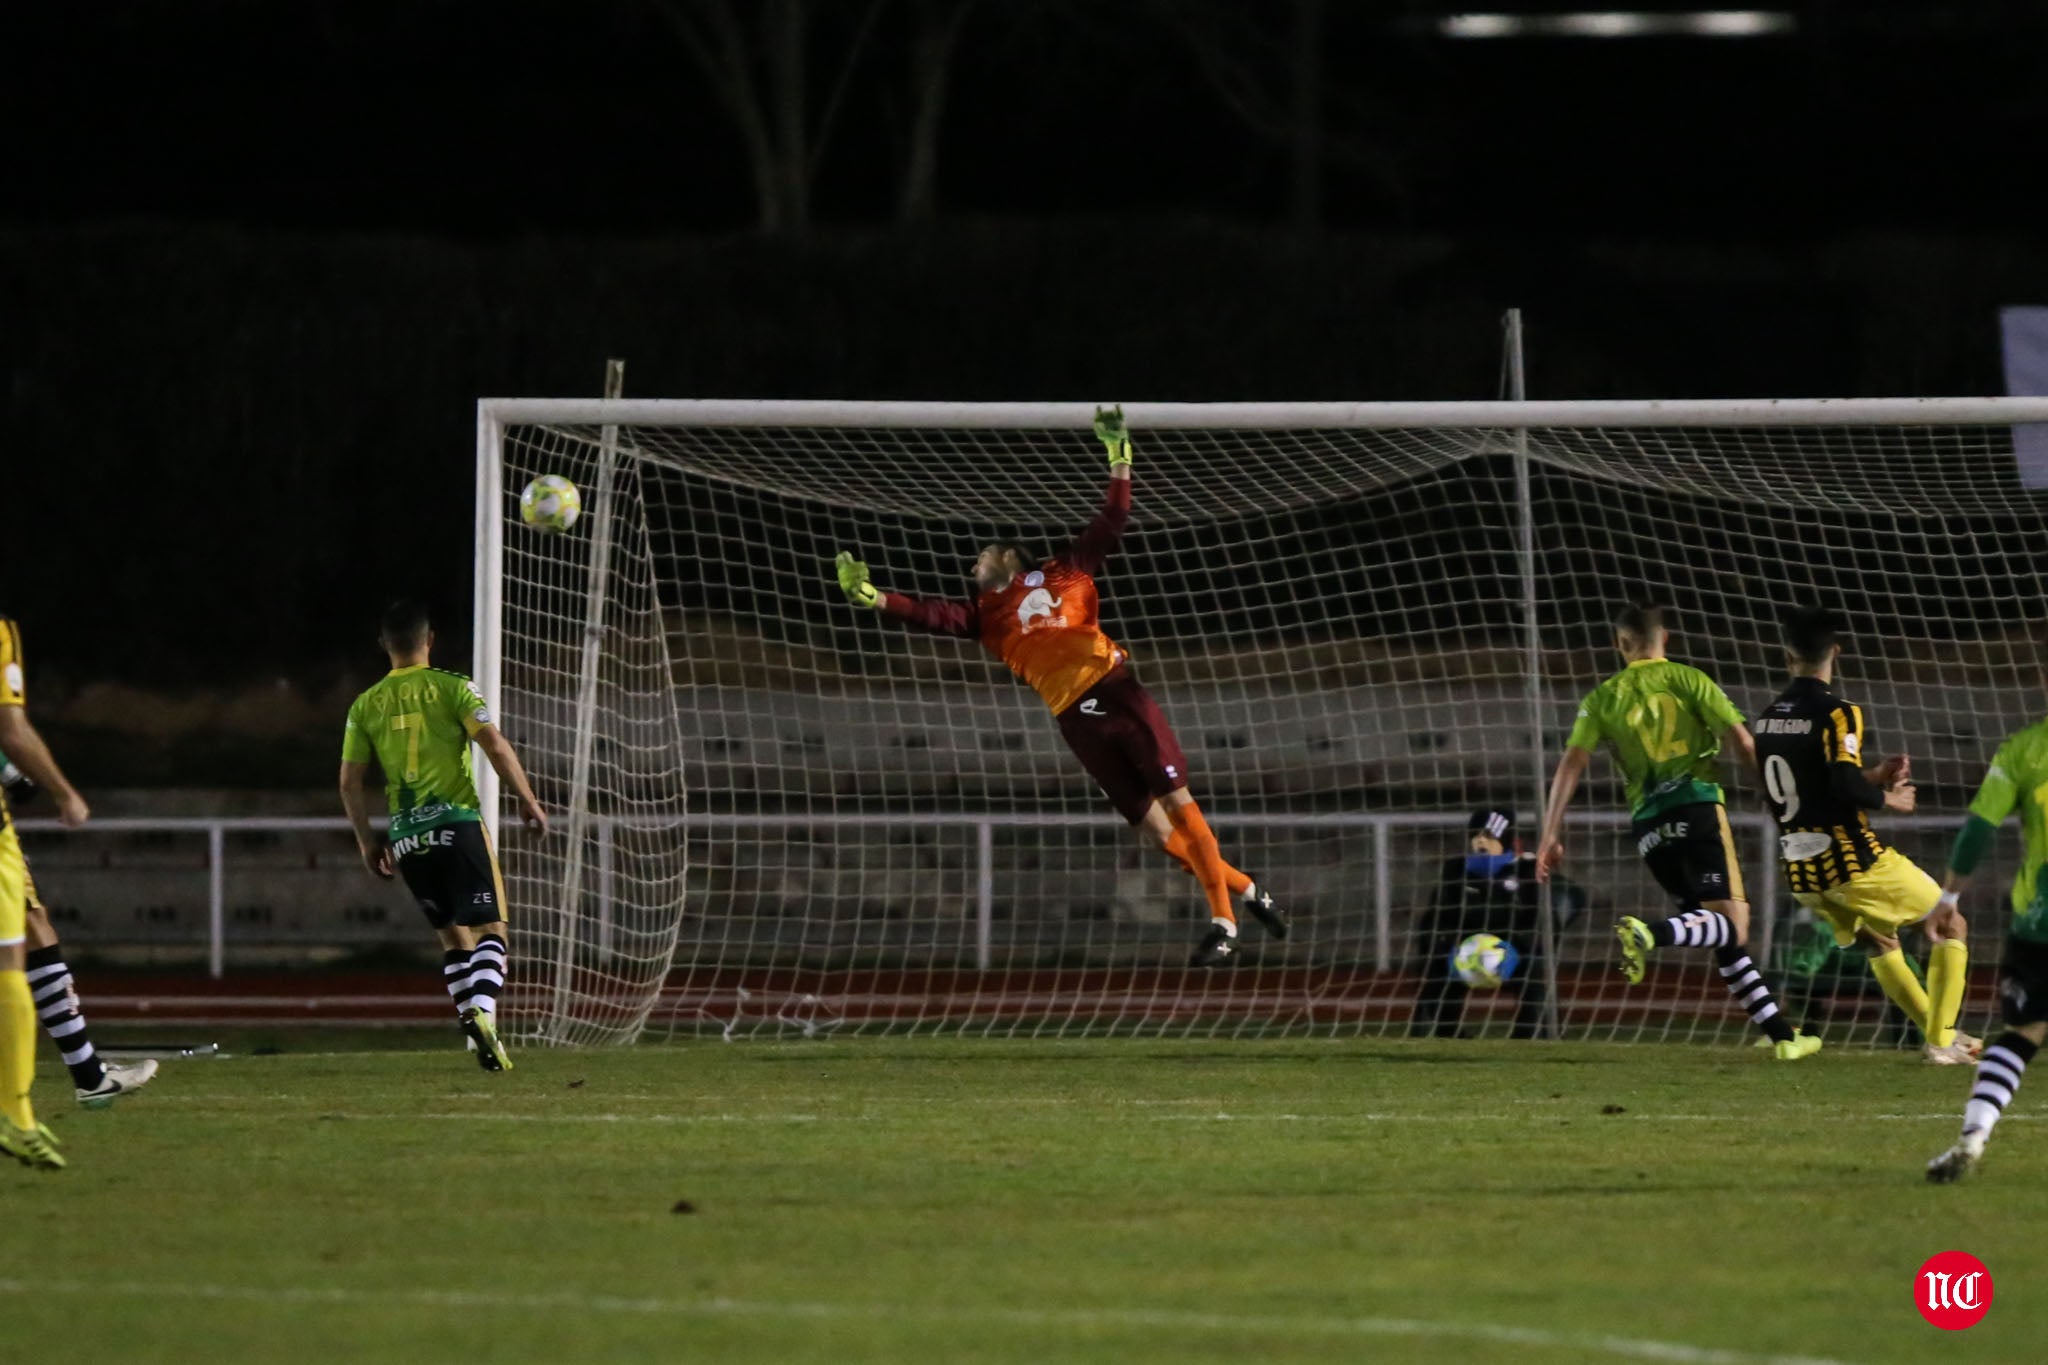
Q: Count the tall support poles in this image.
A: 2